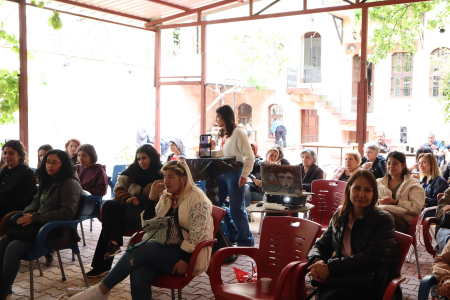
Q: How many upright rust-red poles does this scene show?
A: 4